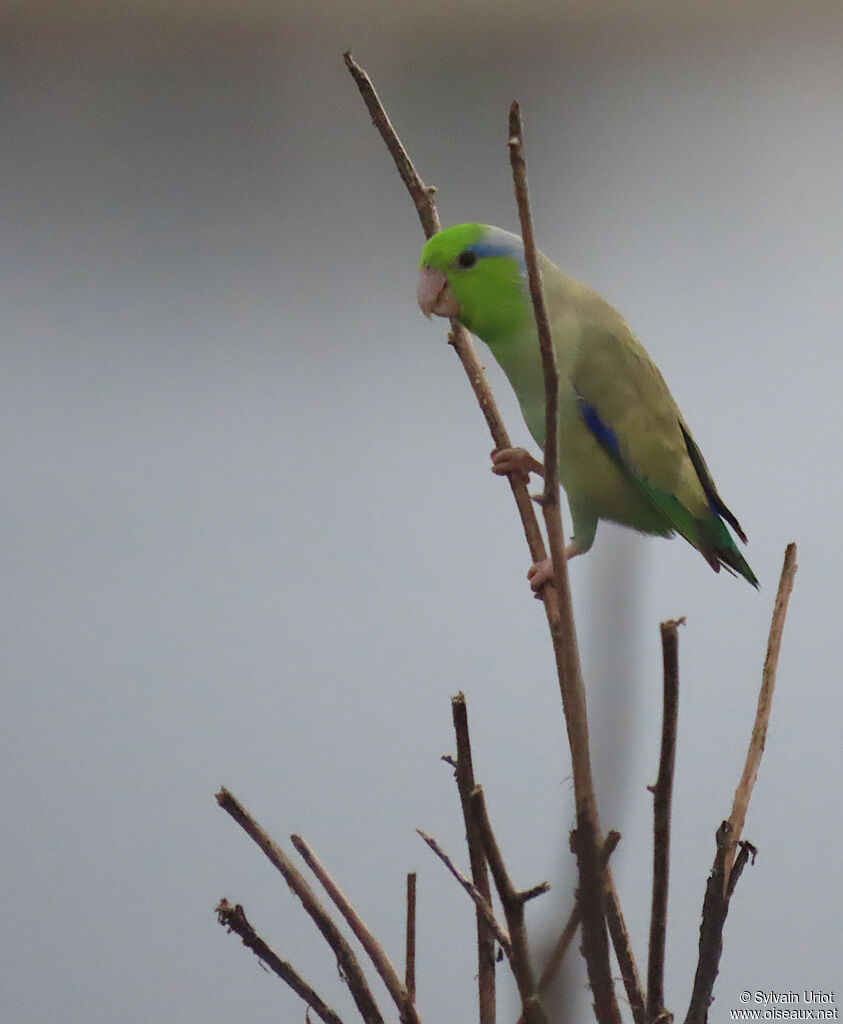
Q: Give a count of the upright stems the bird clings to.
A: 2